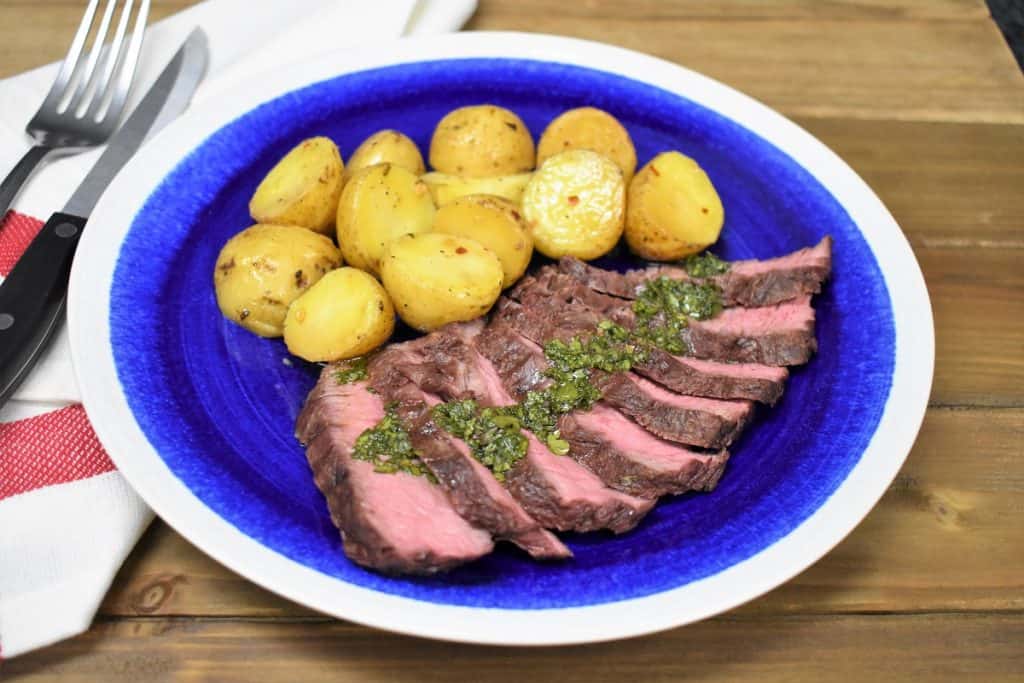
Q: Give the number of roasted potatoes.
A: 12